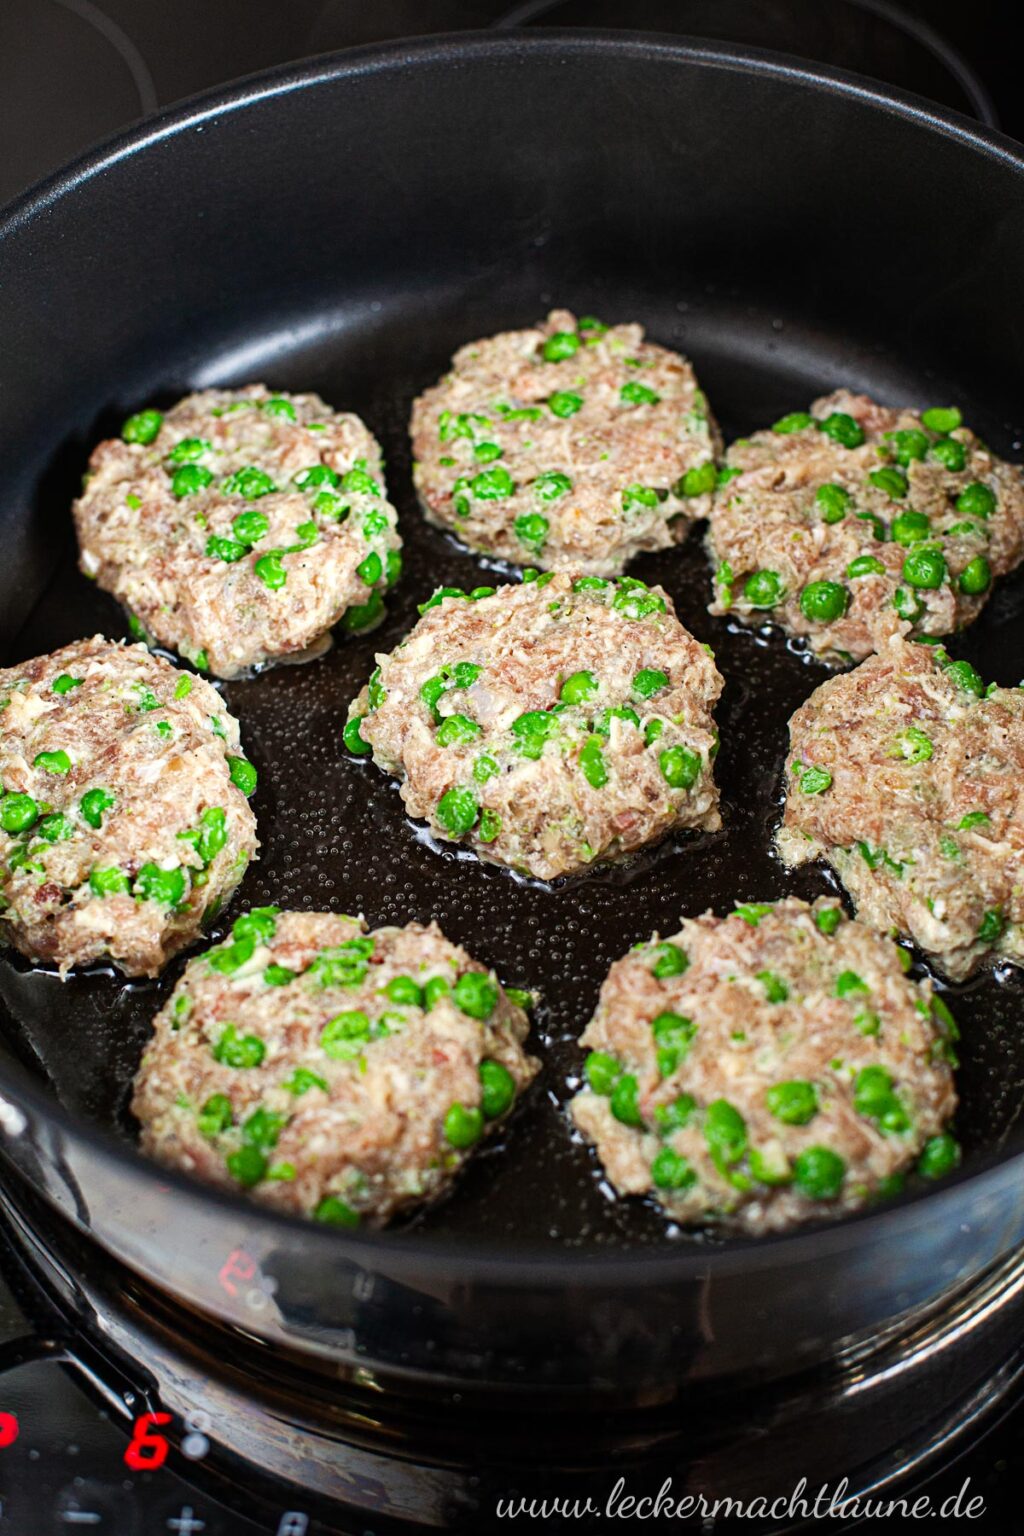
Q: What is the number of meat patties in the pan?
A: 8